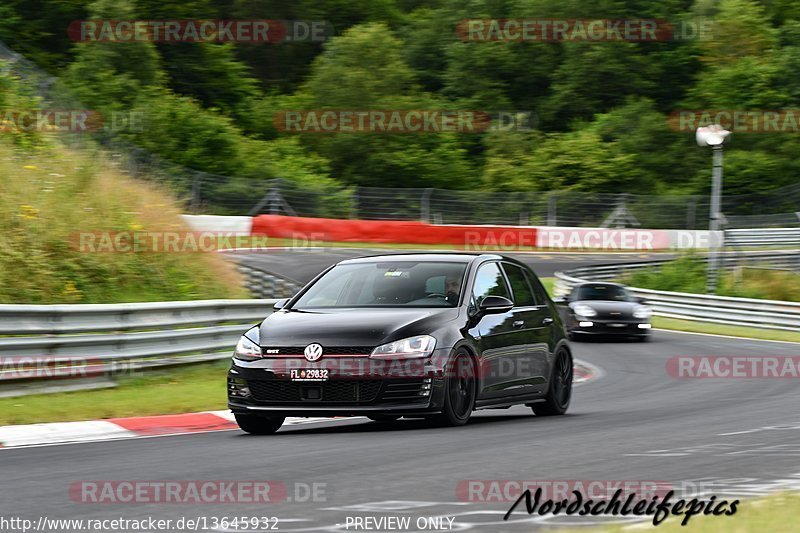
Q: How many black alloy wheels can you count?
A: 2